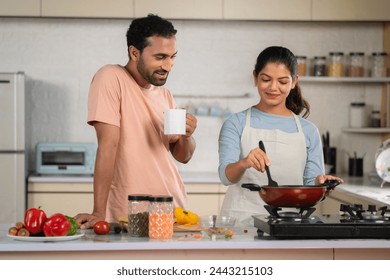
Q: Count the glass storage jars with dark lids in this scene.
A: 9